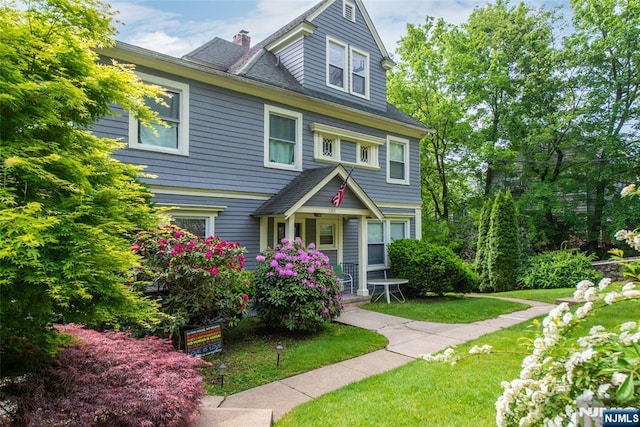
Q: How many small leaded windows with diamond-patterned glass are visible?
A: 2